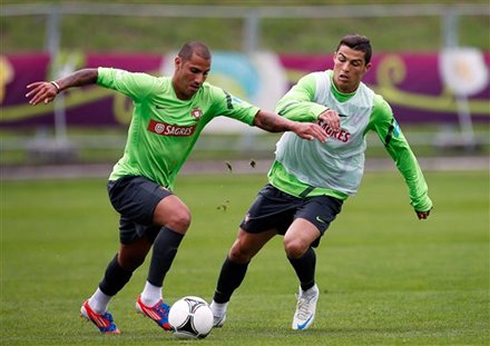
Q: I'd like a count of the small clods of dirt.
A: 5